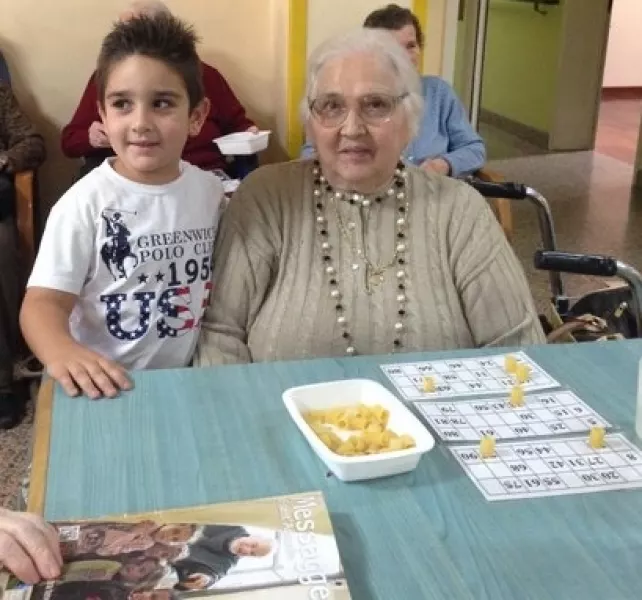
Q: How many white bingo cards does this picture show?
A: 3